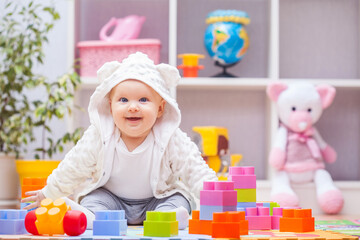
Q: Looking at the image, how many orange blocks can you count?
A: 4